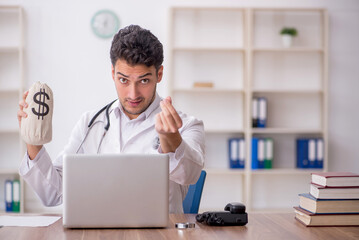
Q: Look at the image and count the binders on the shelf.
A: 12